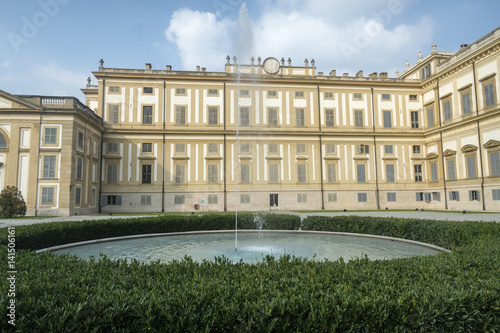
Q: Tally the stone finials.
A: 14